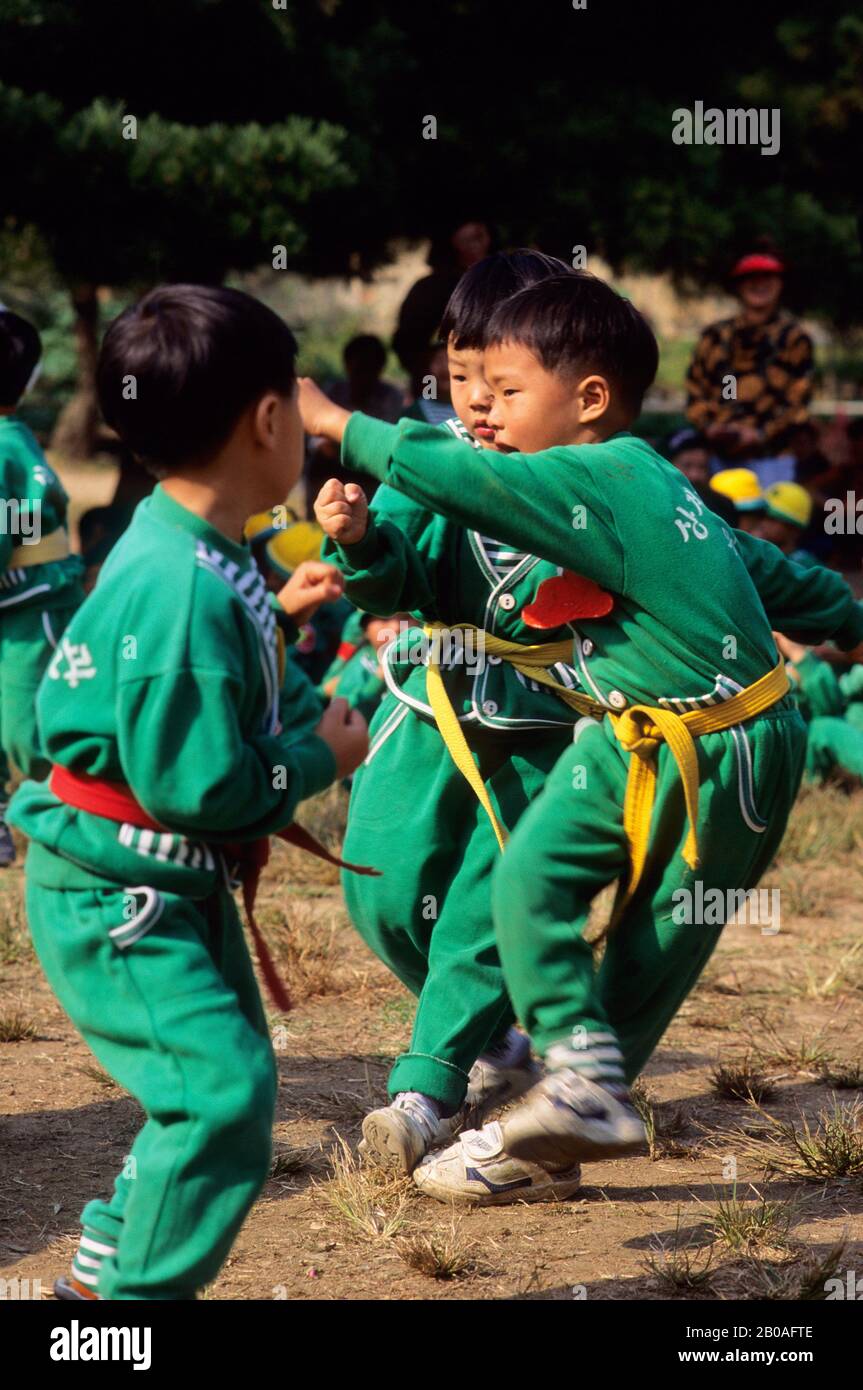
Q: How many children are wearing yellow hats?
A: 4